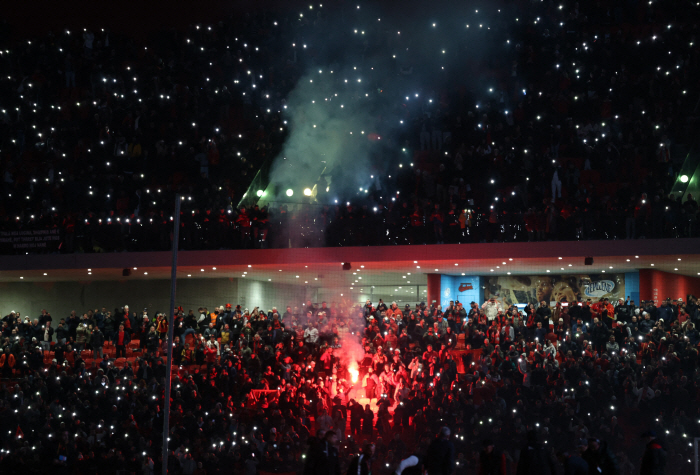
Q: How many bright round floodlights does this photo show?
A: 4